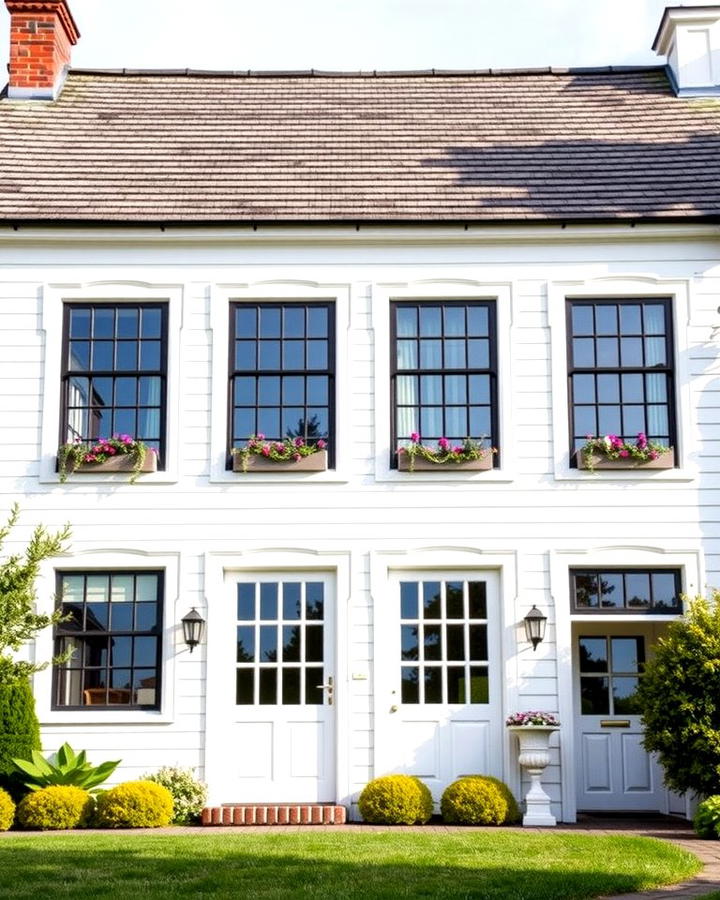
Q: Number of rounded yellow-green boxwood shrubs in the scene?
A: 5